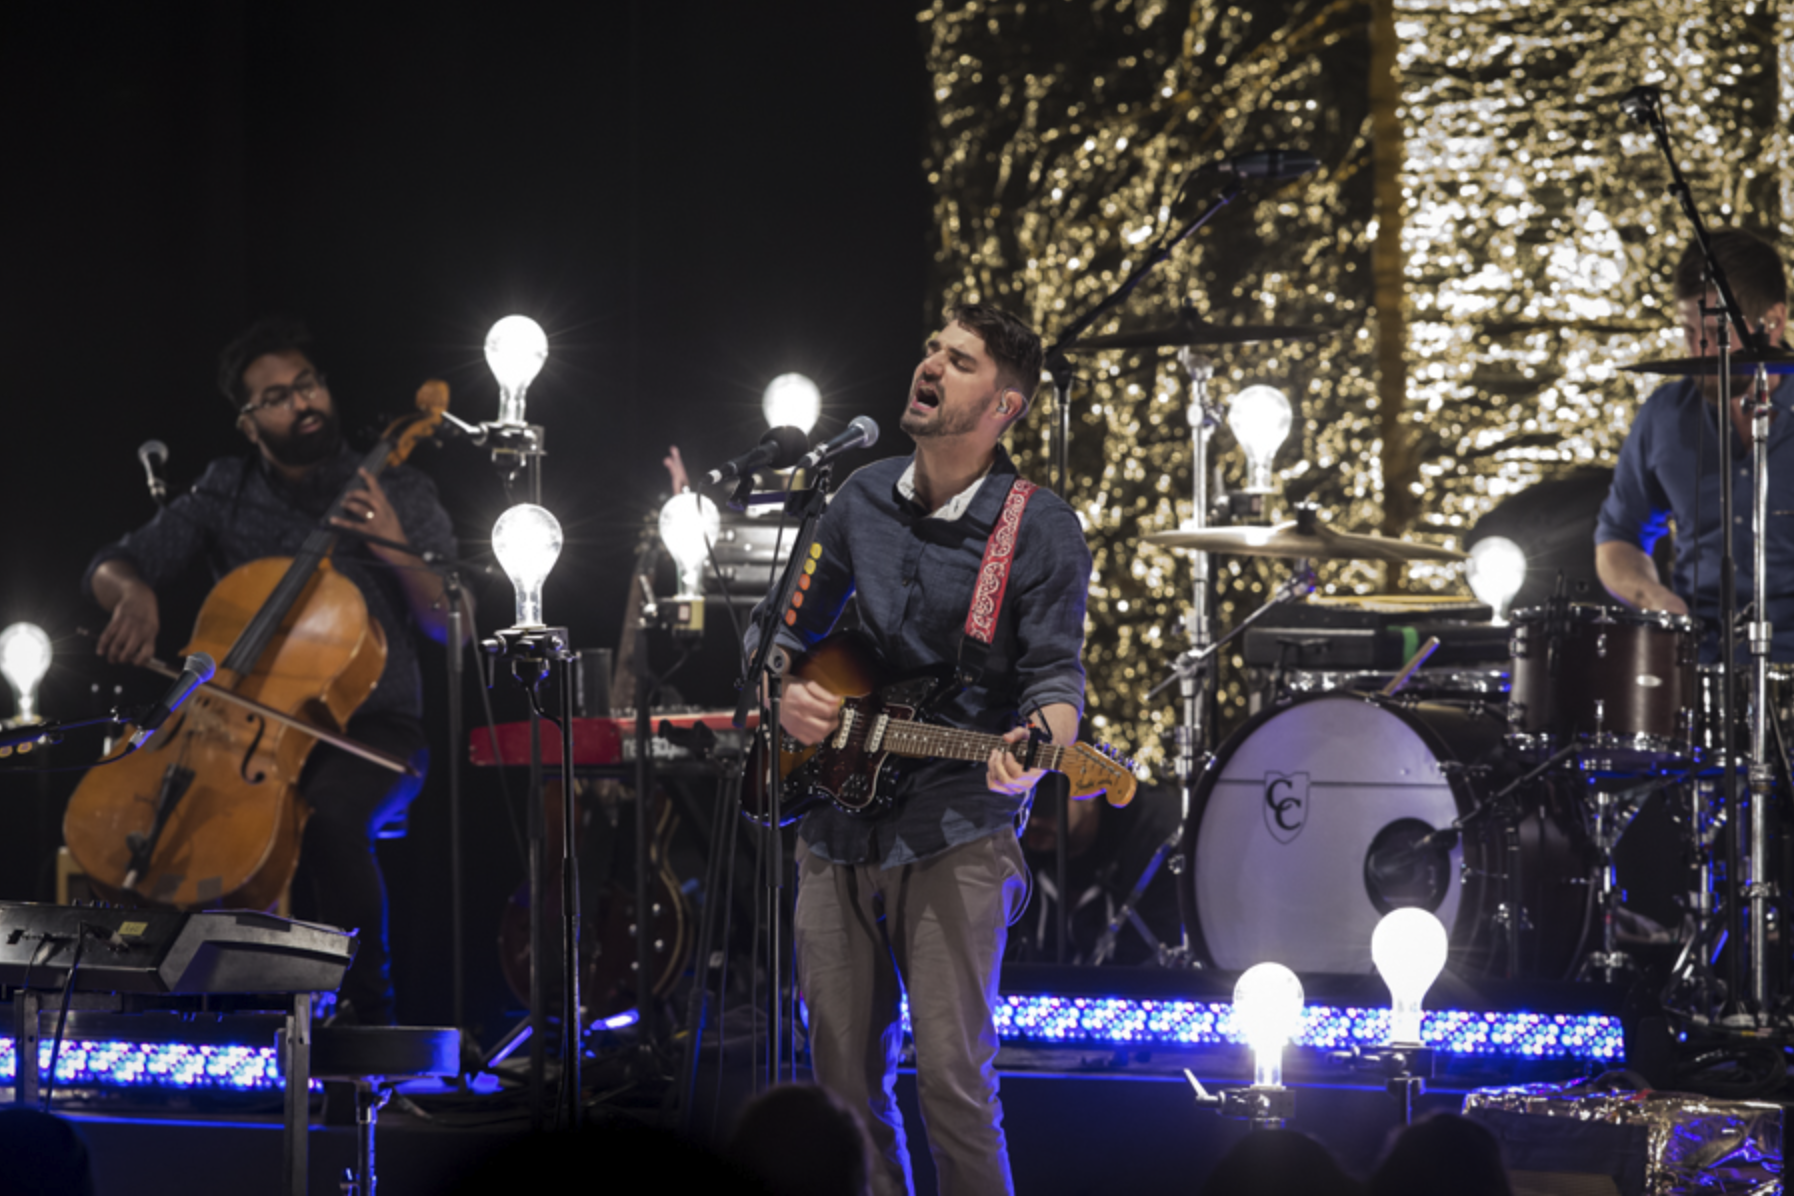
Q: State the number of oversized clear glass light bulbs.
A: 9